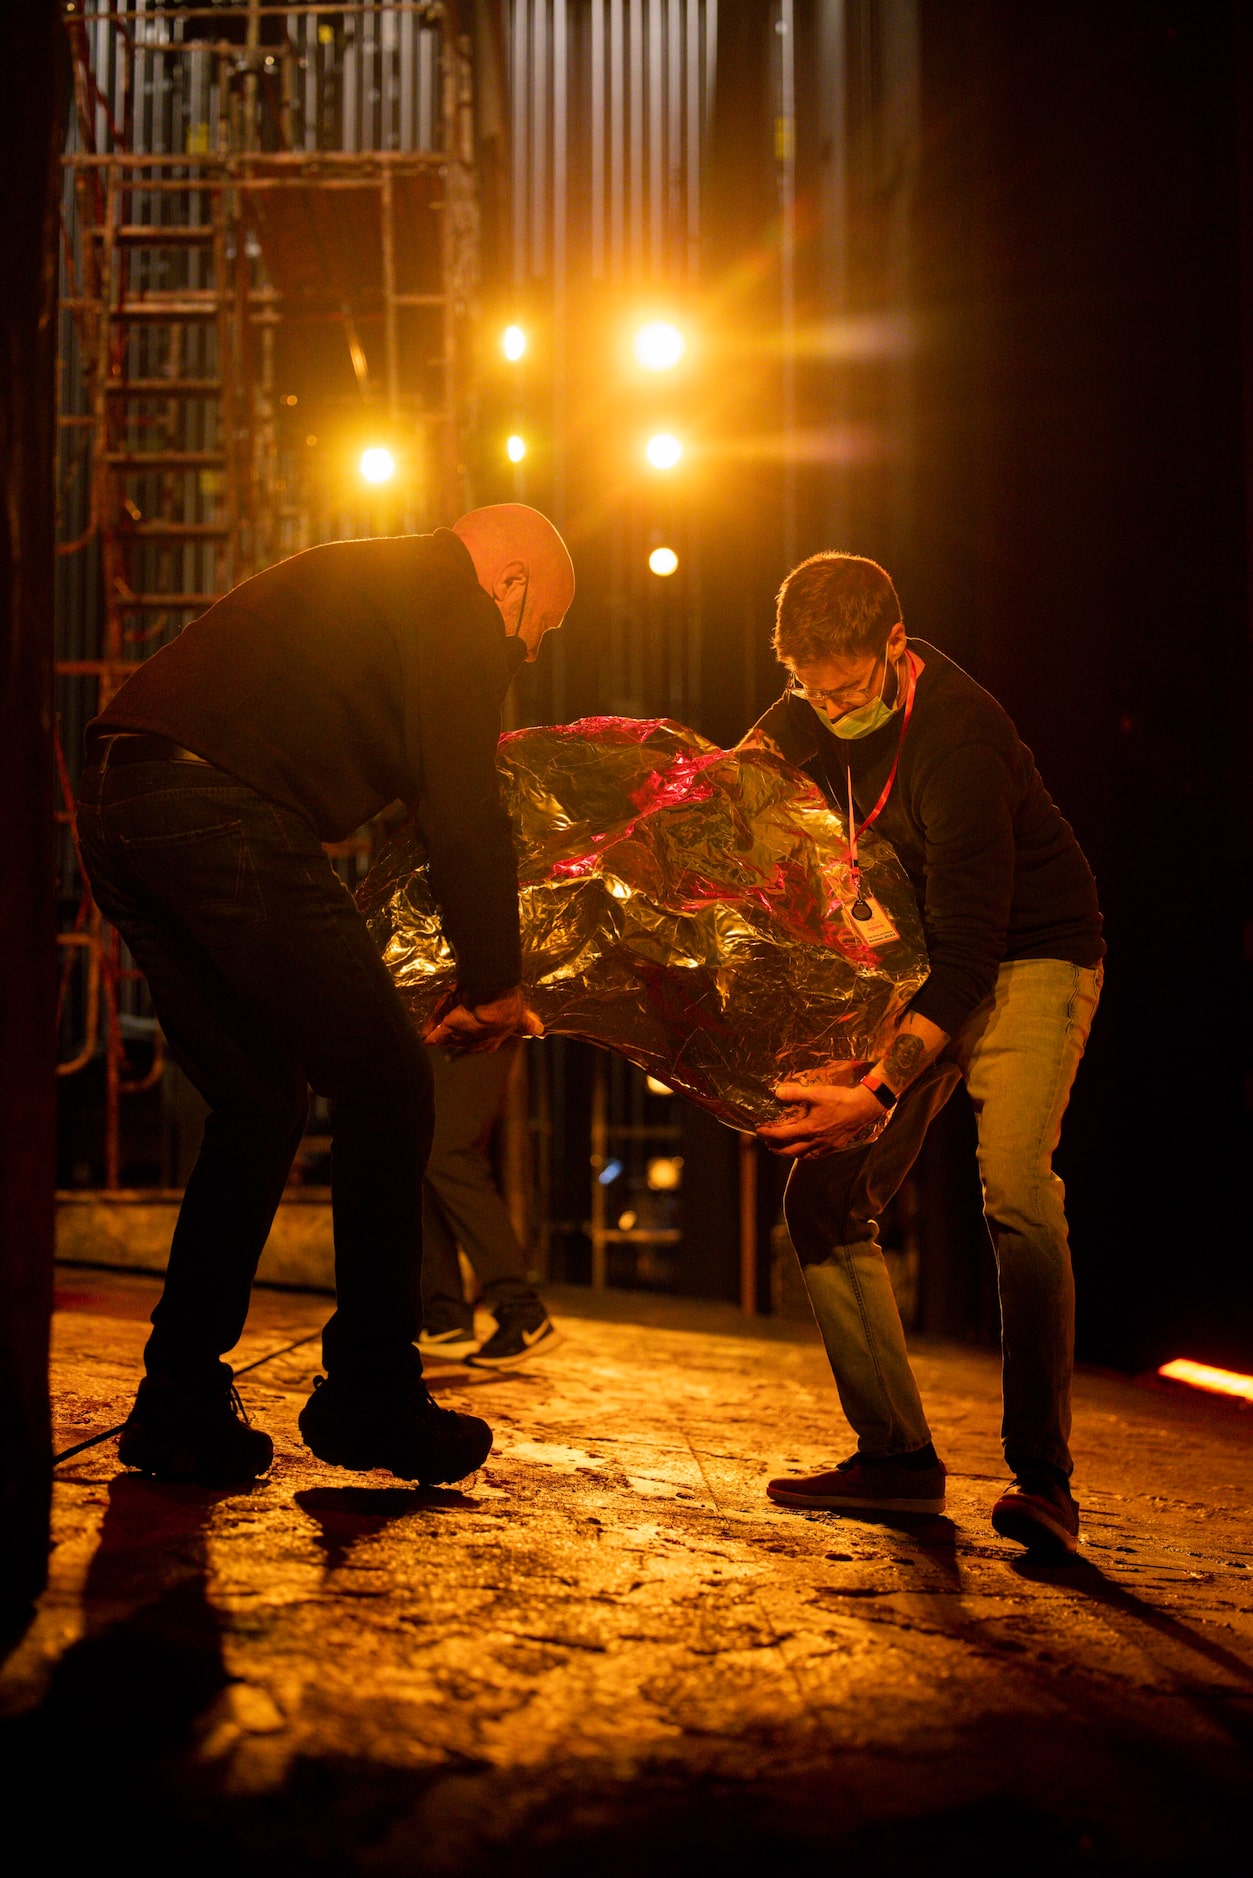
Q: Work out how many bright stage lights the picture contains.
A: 6